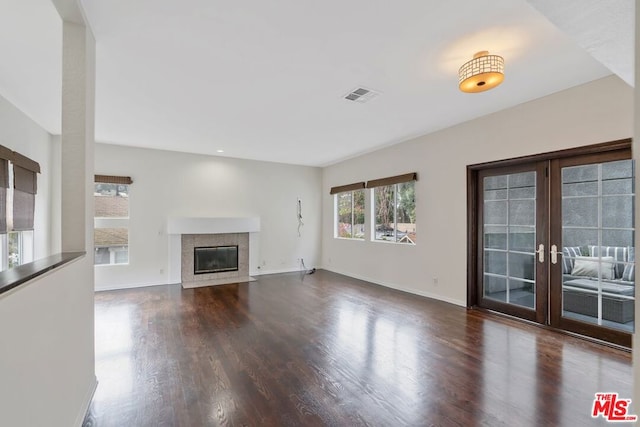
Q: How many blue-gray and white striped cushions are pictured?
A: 3